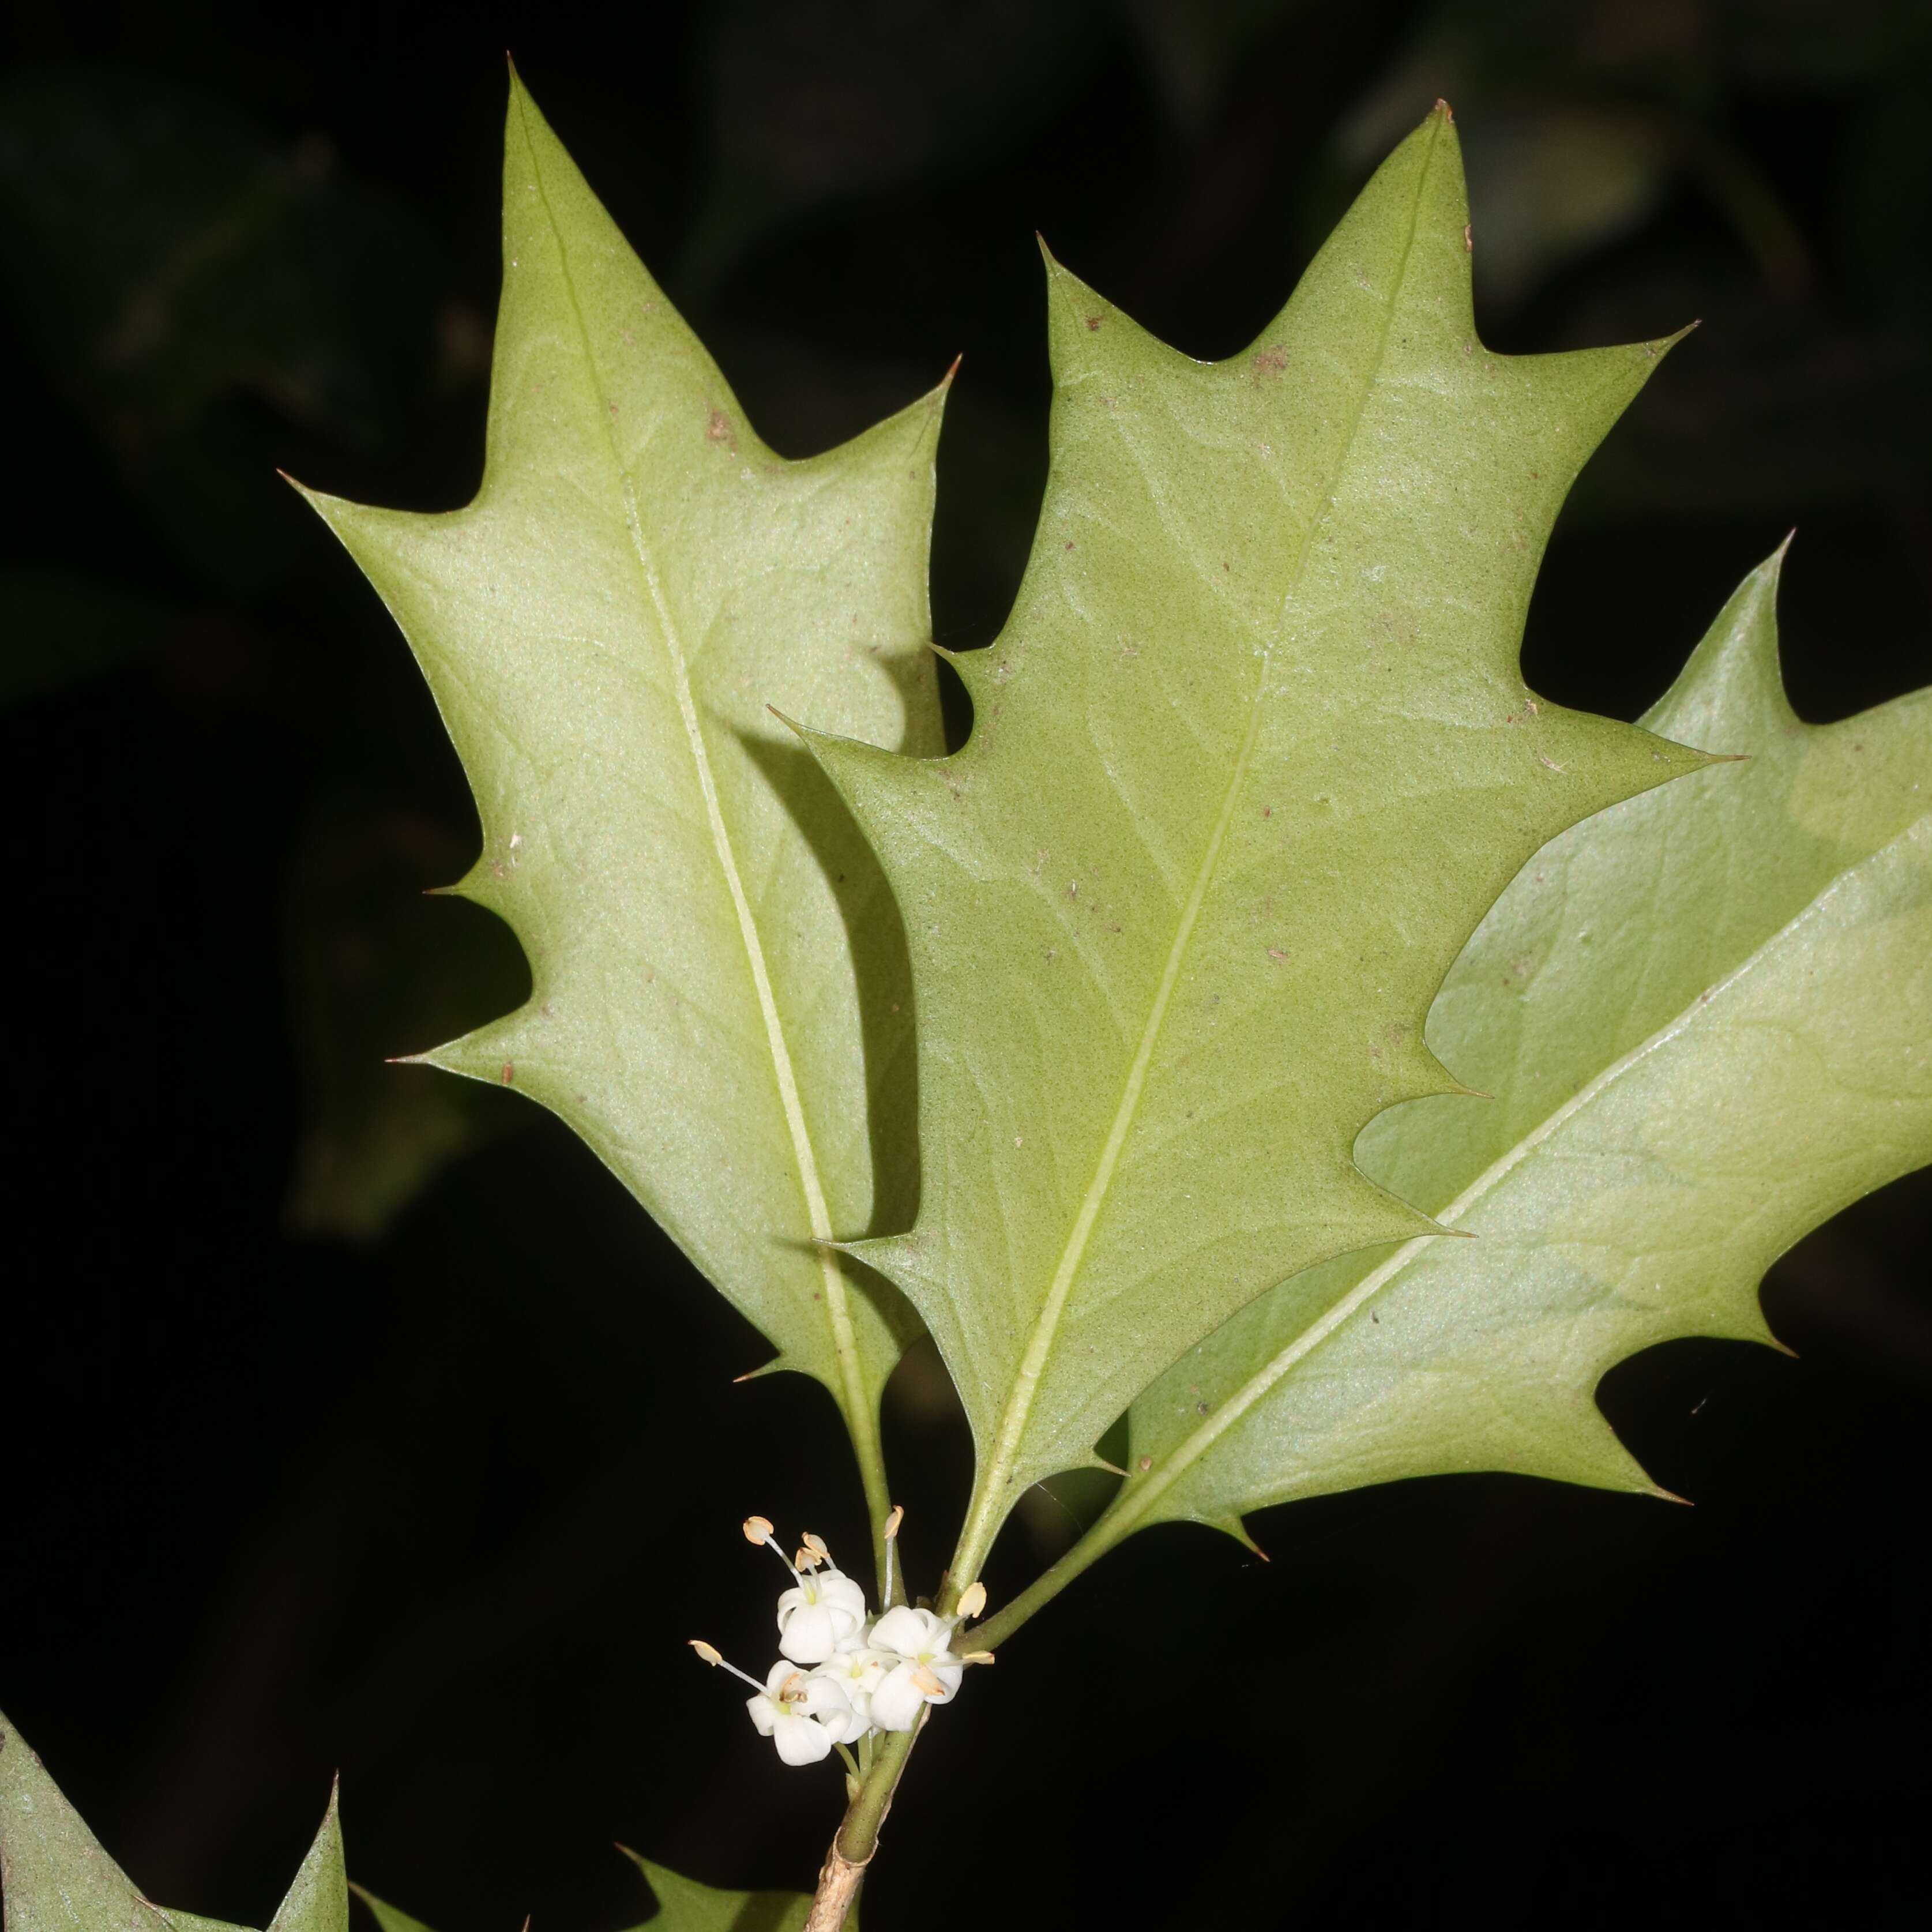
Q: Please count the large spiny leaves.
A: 3